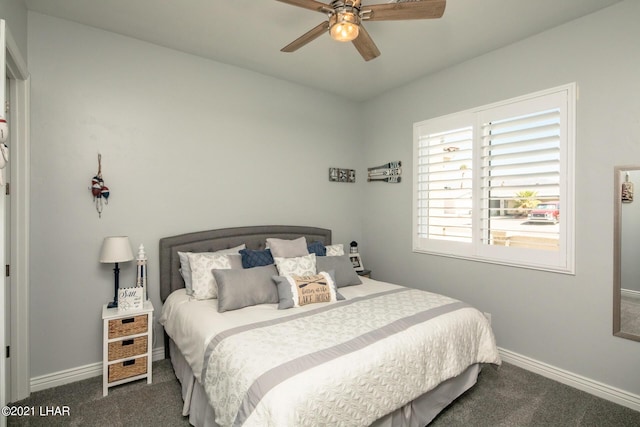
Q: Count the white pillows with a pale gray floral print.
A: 3